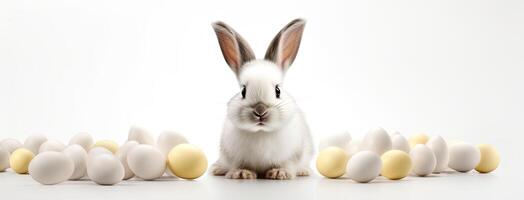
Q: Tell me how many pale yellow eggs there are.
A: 7